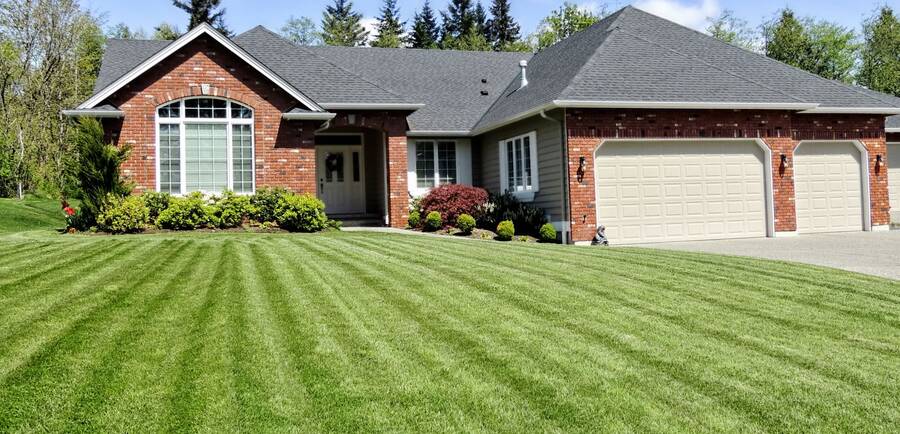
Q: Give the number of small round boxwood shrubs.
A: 5